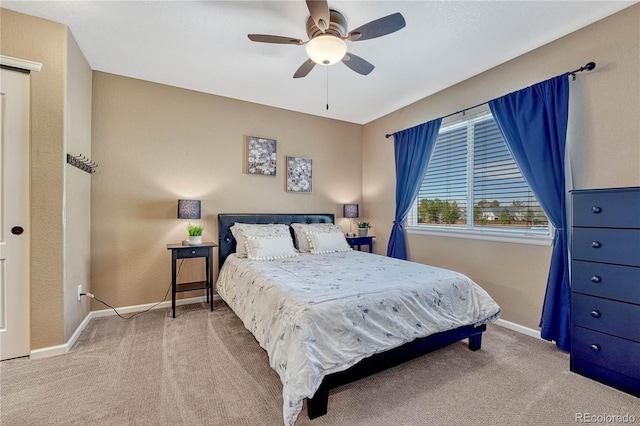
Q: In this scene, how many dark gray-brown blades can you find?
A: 5